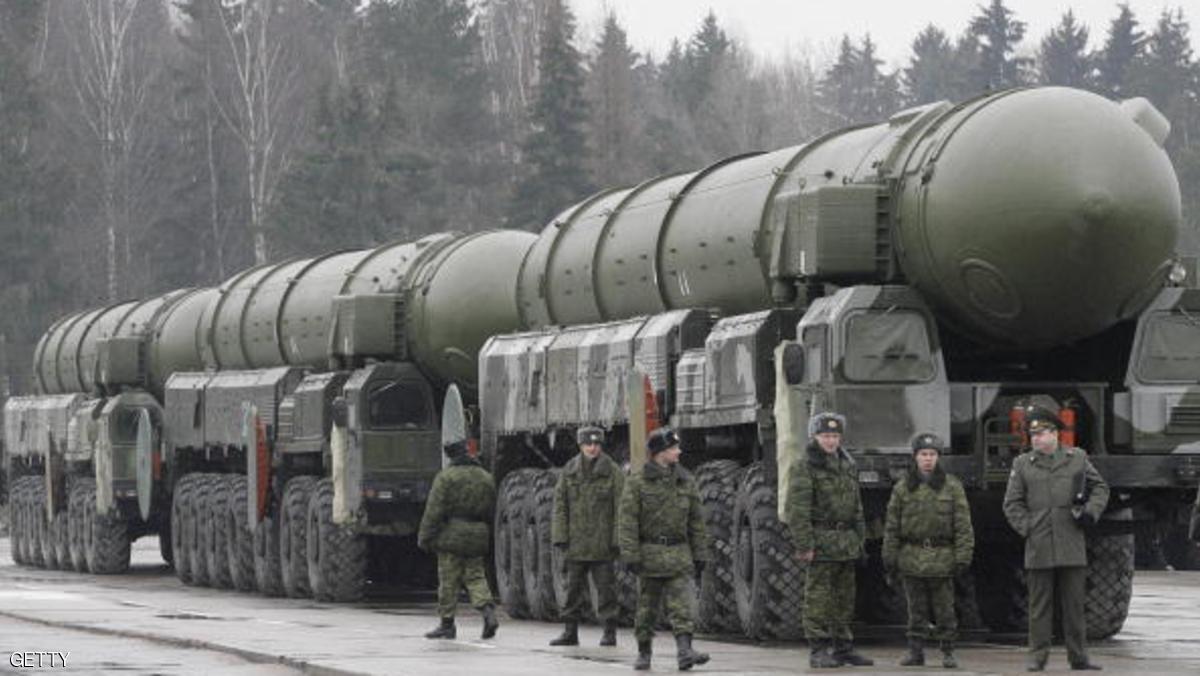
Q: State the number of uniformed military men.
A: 6